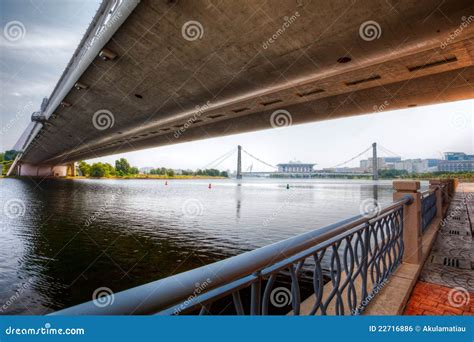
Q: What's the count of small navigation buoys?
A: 3